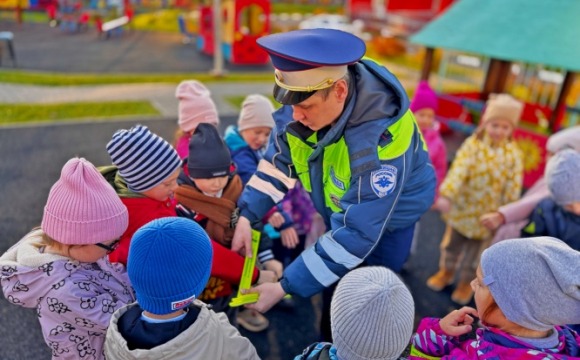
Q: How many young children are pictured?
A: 12